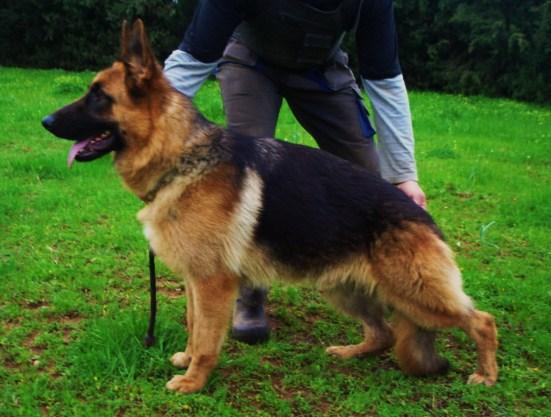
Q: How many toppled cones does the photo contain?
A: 0